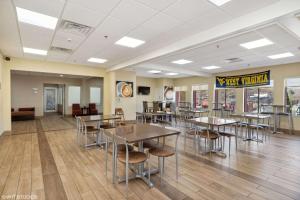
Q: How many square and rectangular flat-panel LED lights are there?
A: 11